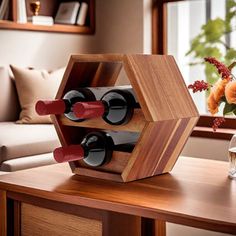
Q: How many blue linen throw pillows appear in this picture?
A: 0